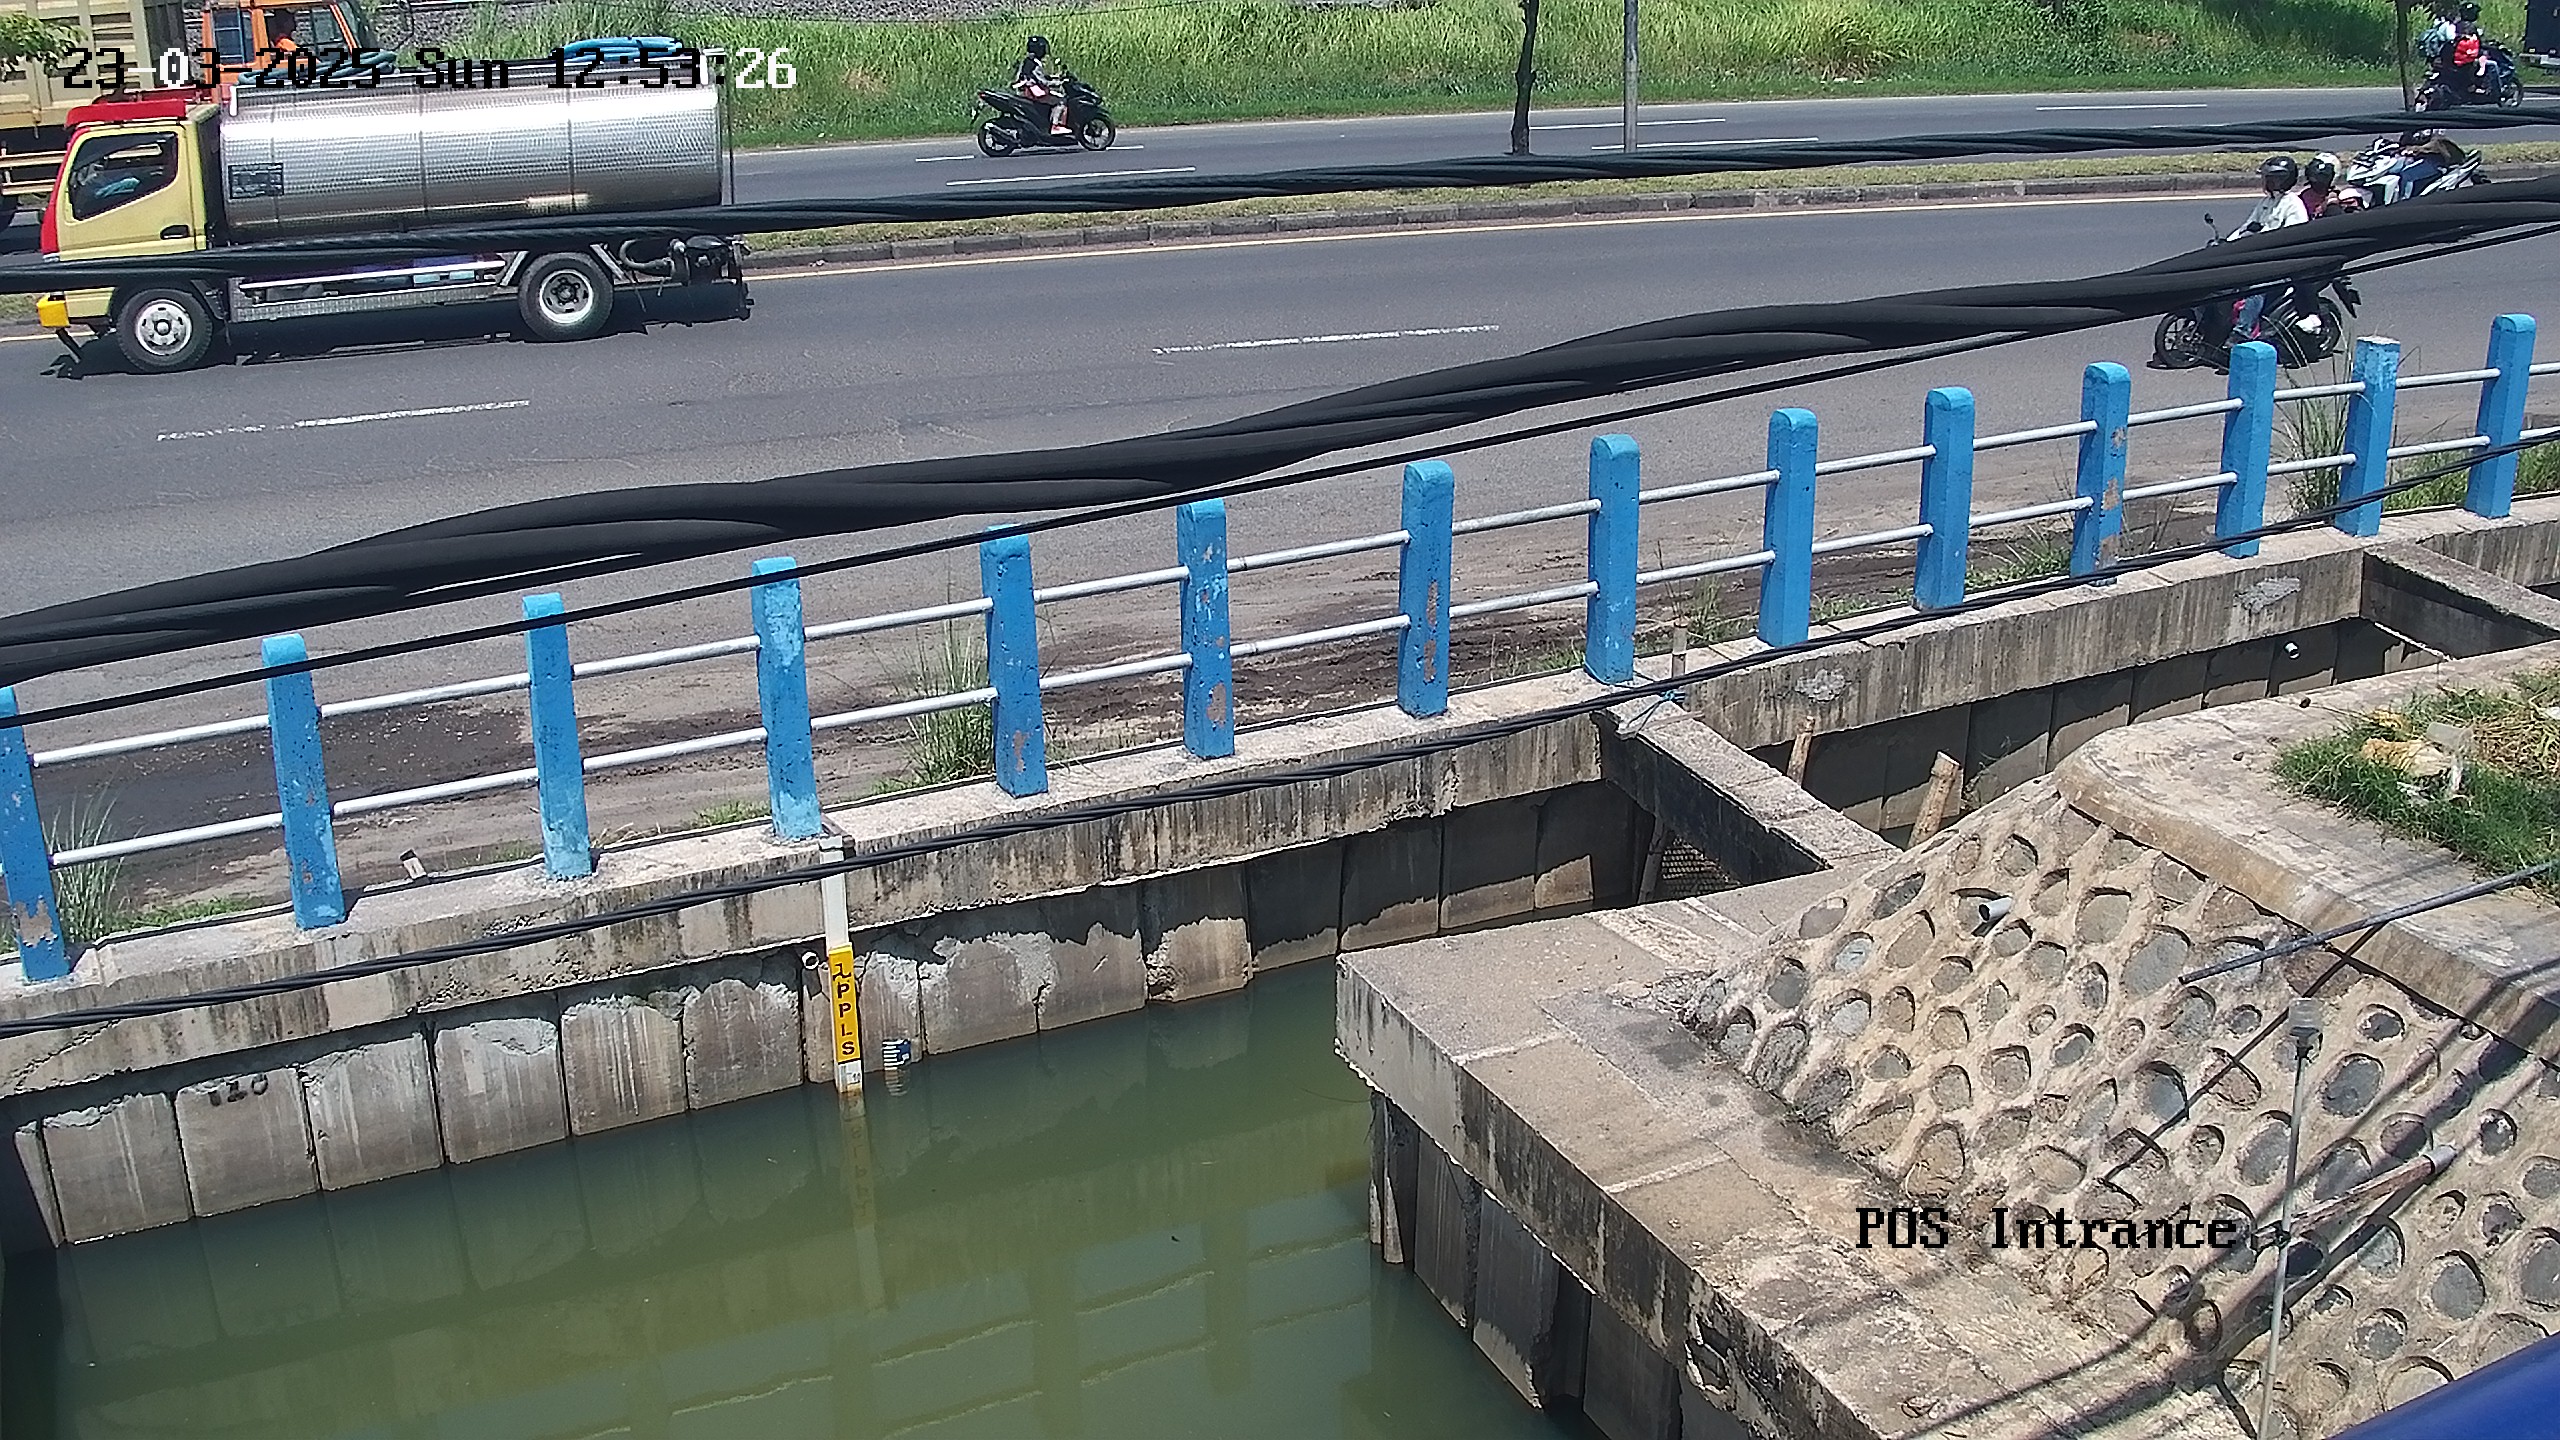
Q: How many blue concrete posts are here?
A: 14